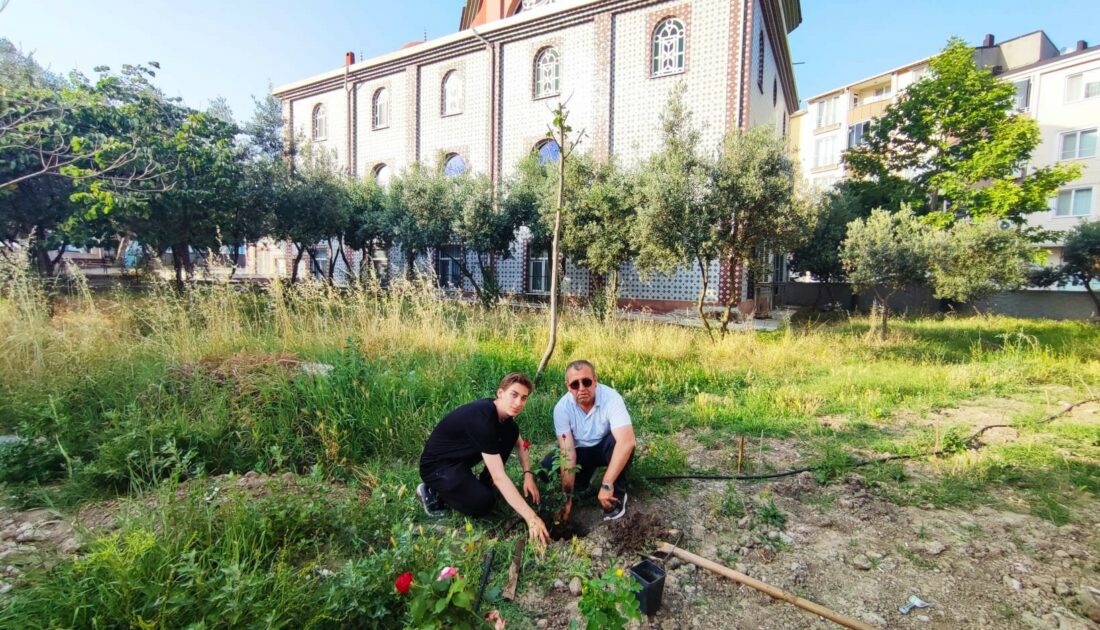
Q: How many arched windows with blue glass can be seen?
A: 2